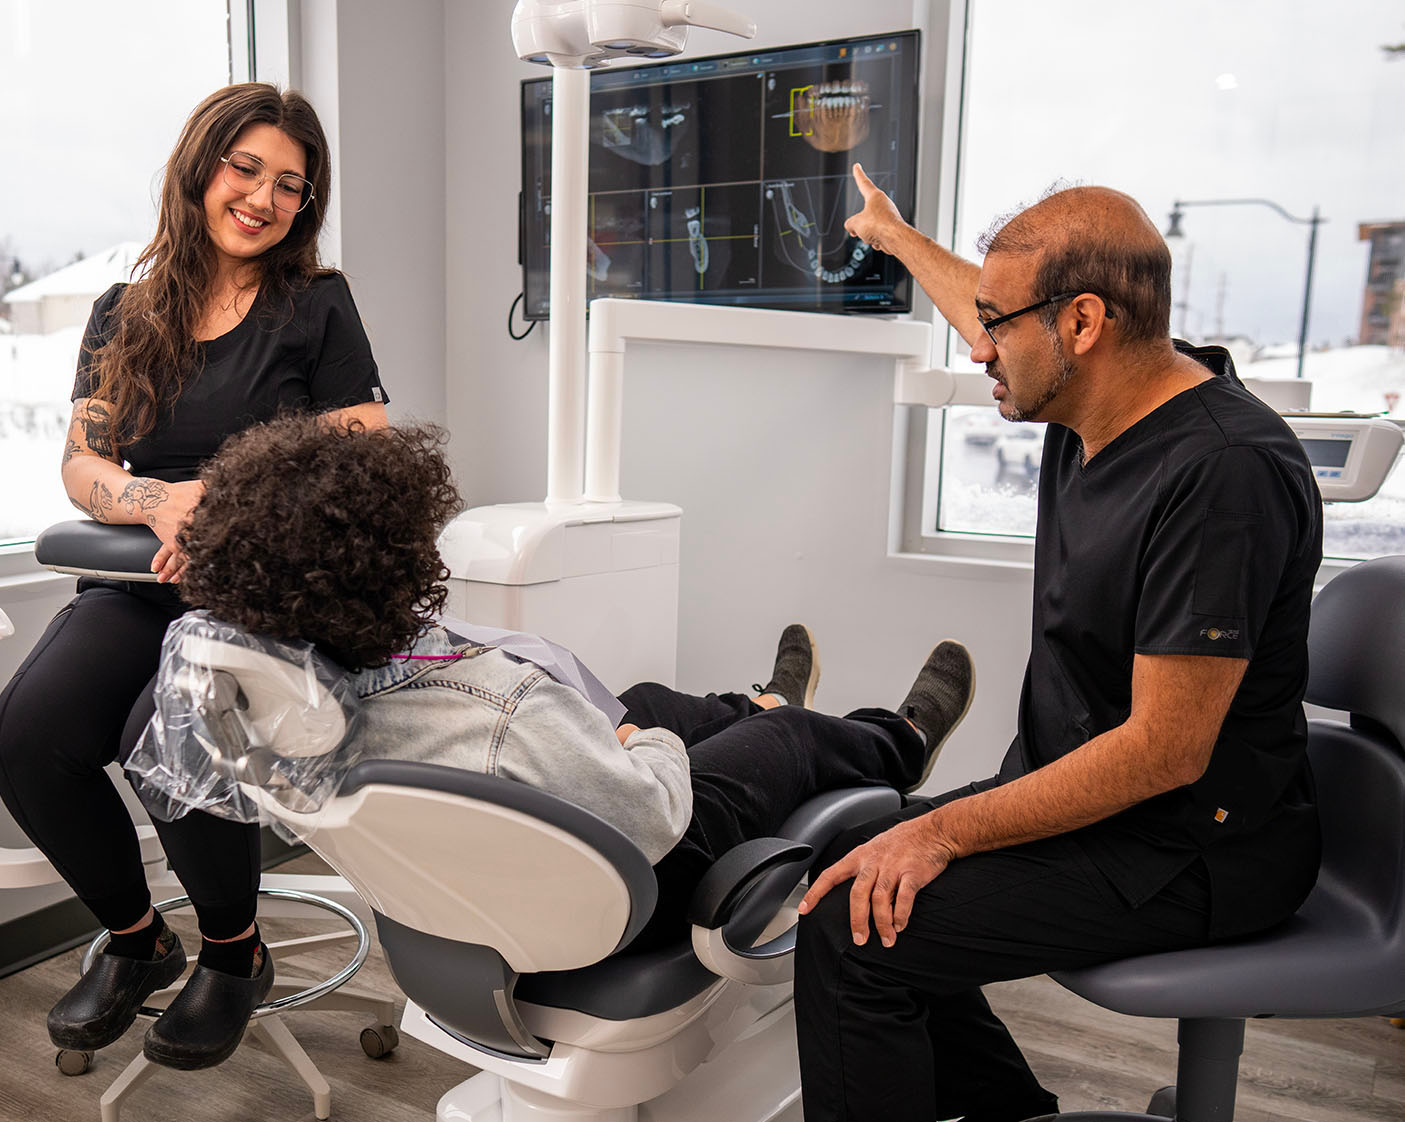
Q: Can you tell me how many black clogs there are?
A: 2